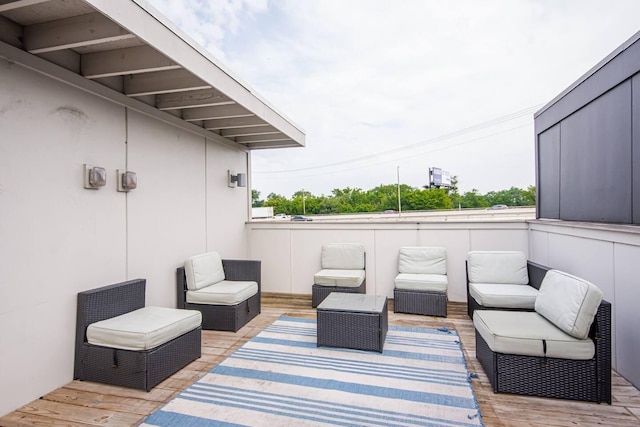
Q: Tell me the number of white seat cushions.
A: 6